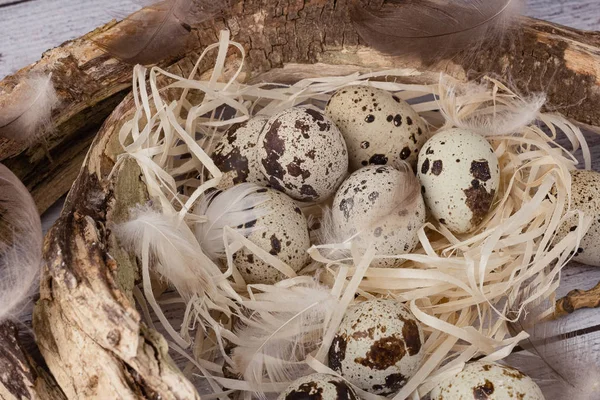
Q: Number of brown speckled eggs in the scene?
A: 10